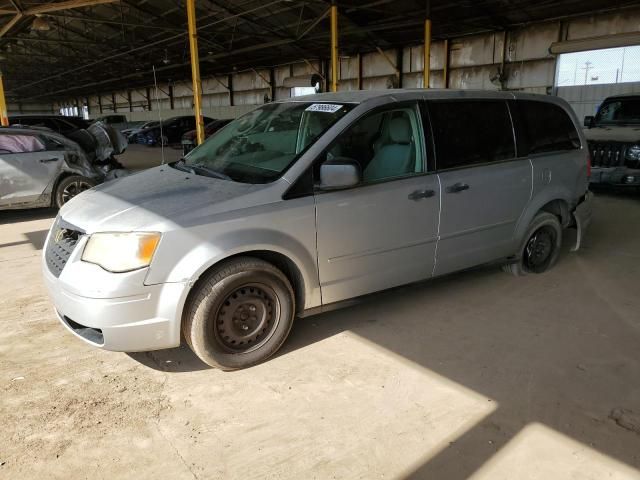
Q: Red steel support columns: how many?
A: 0